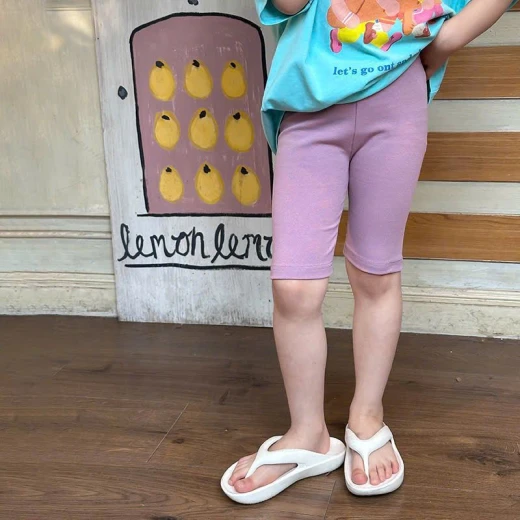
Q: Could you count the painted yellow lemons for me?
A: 9